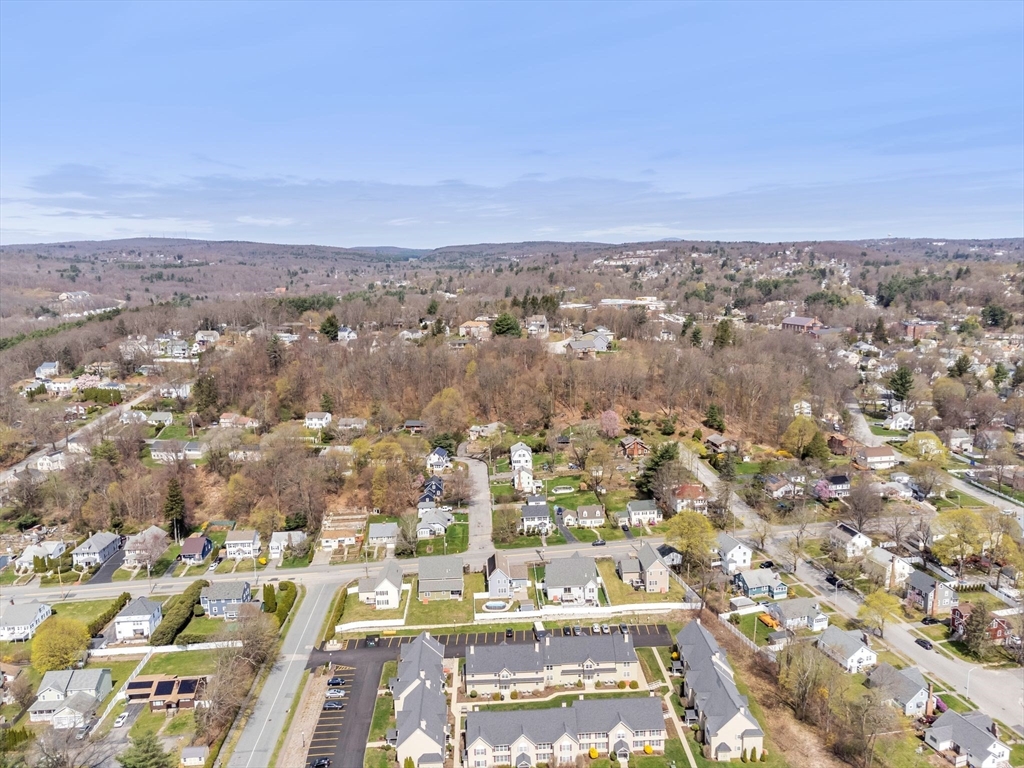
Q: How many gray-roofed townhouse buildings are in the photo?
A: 4